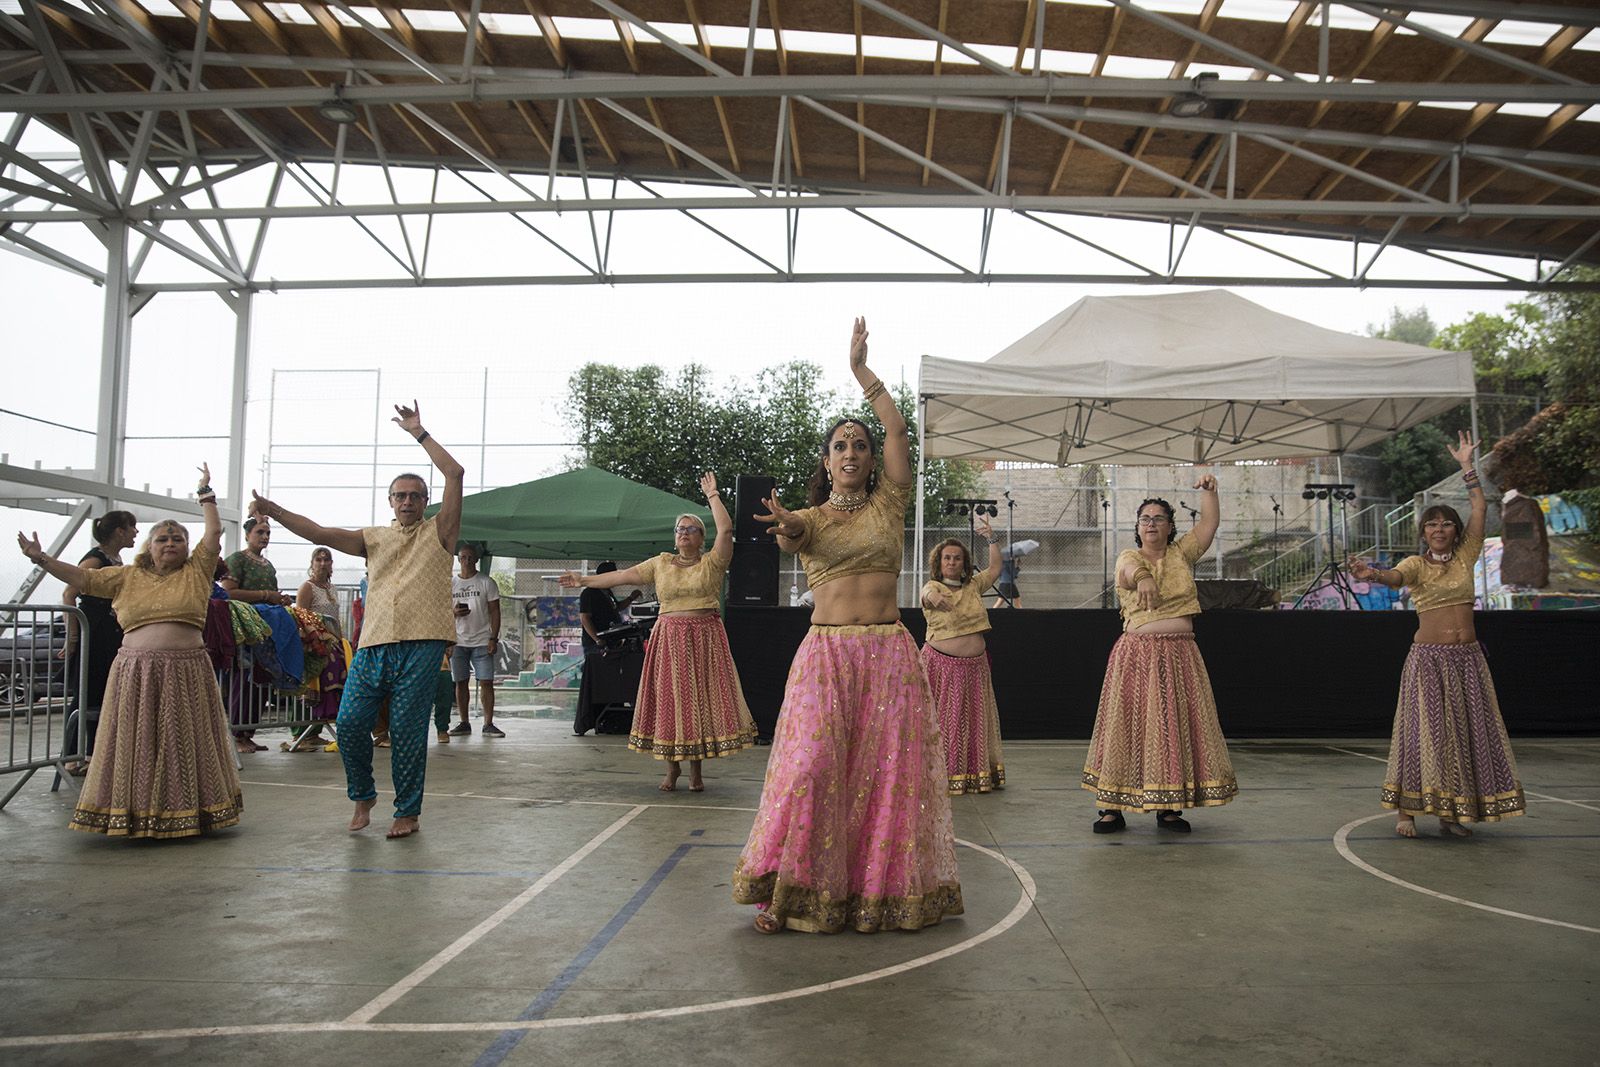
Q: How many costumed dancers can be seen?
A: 7